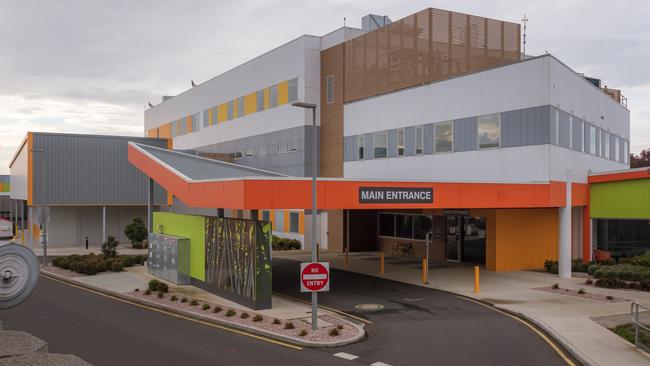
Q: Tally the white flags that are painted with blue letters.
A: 0